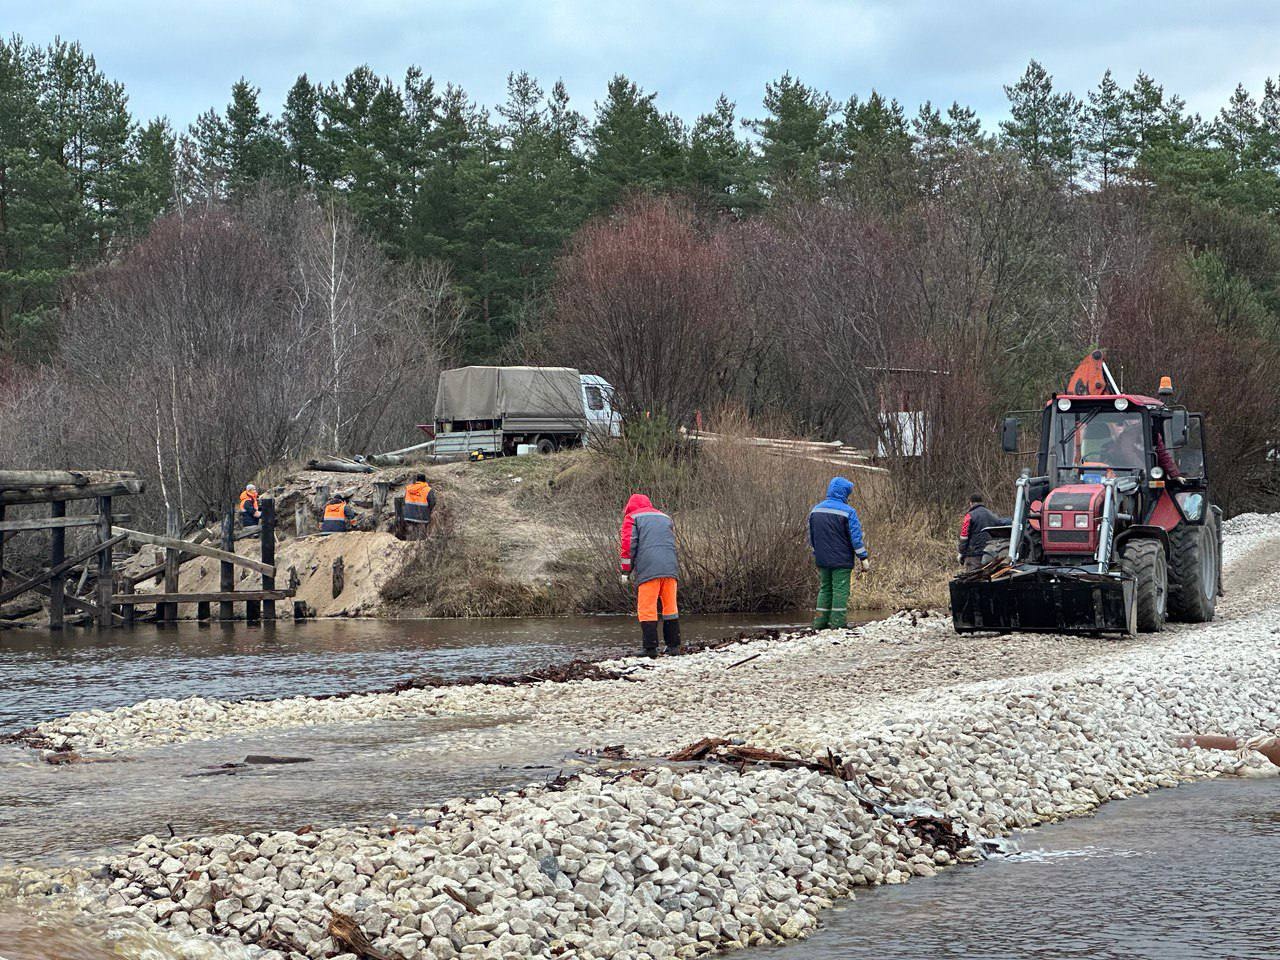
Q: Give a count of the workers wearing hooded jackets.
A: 2